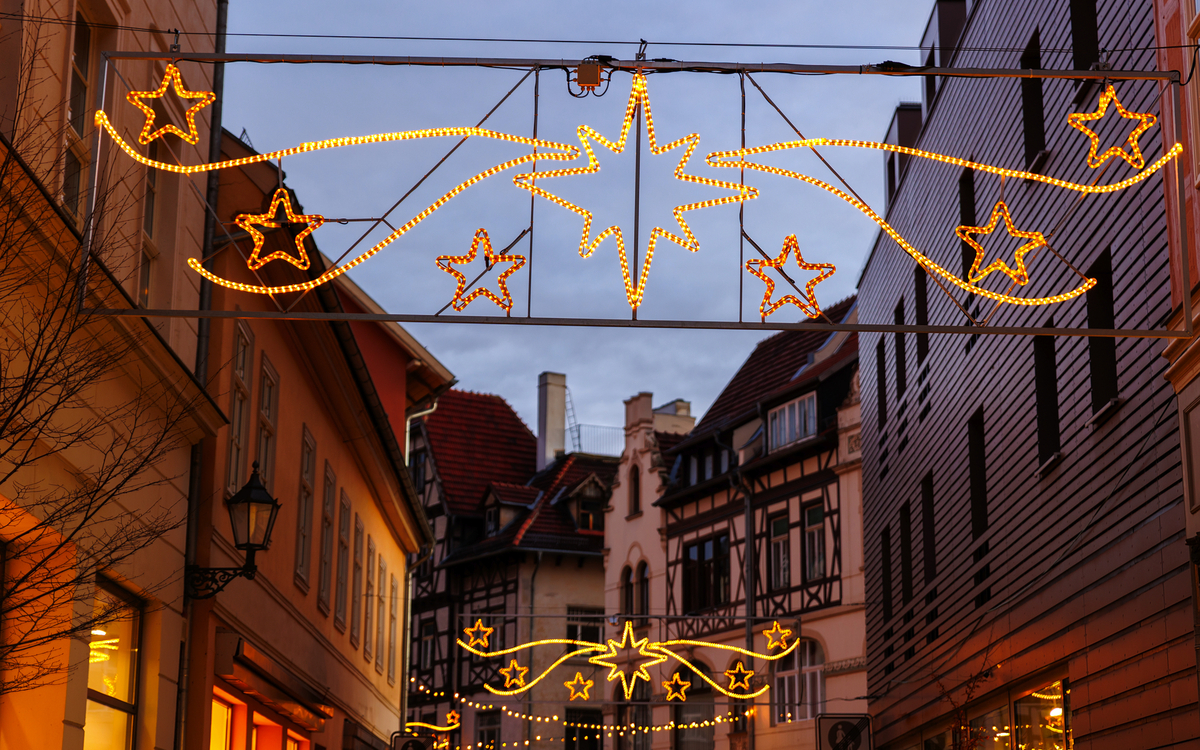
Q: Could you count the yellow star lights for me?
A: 15